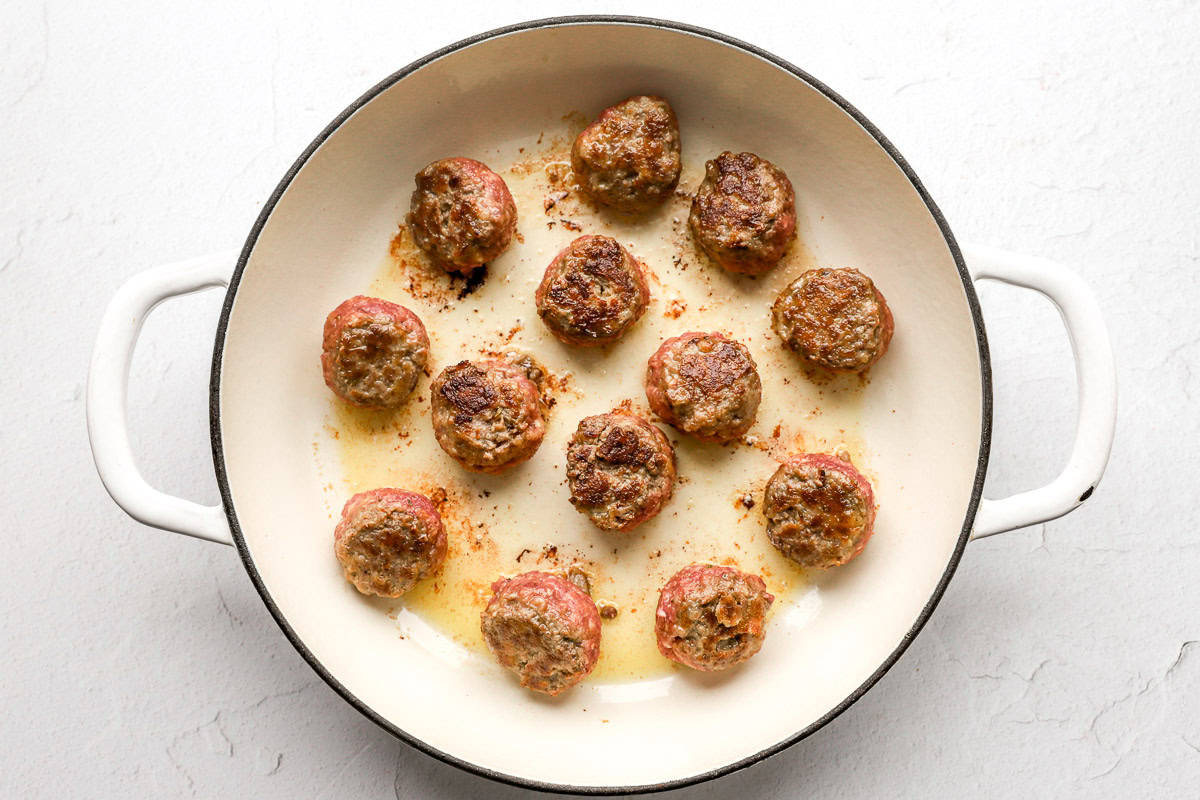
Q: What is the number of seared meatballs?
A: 13